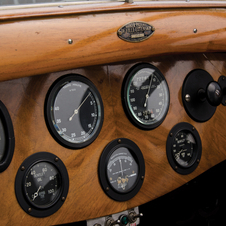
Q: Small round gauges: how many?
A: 3